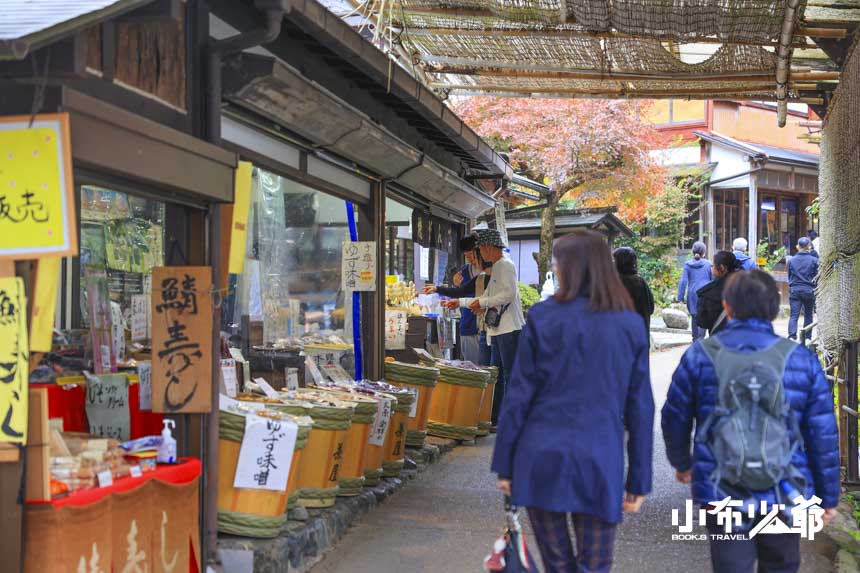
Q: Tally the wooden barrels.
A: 8